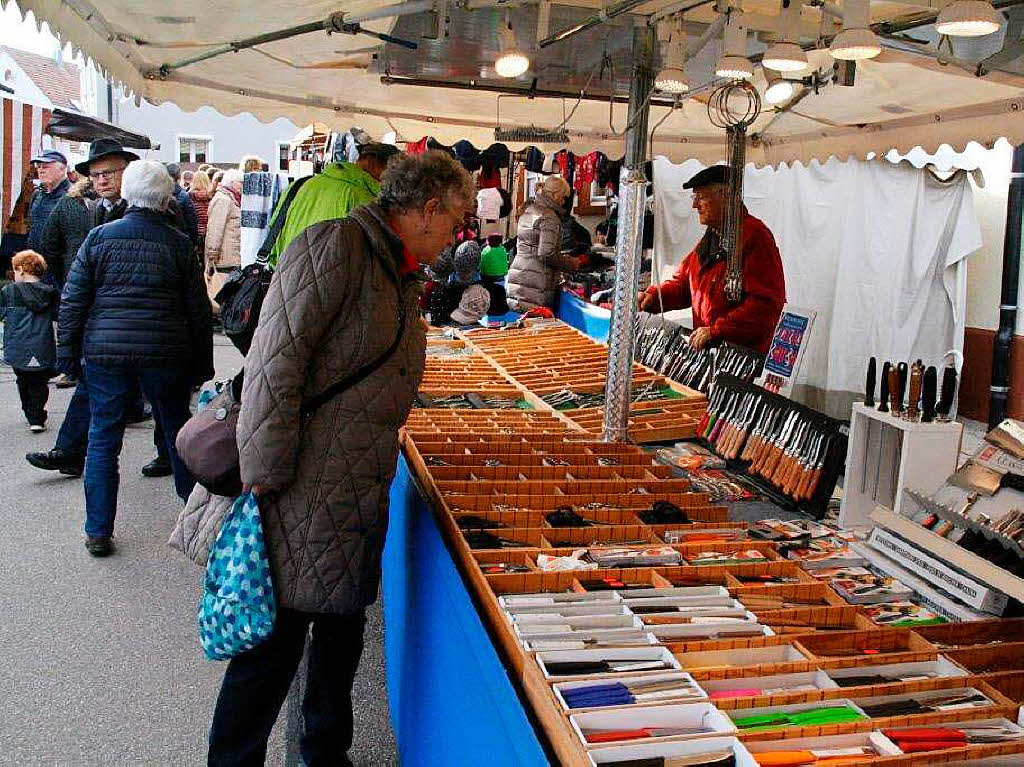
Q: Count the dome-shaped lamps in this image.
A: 7